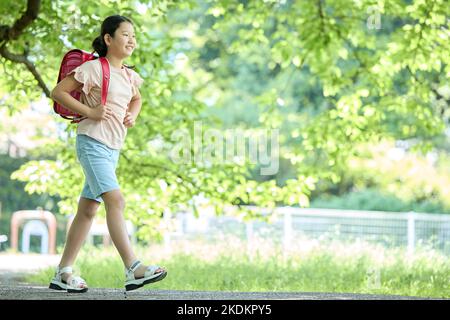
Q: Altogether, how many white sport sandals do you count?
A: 2